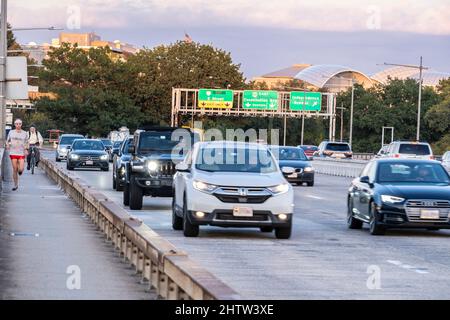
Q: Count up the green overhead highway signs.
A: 3